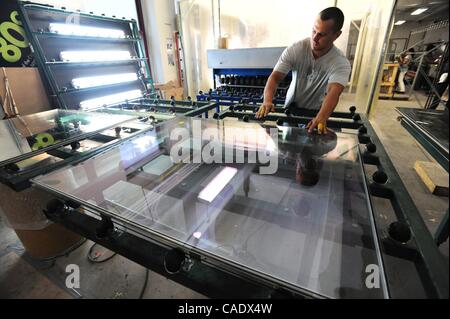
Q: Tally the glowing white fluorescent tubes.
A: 4